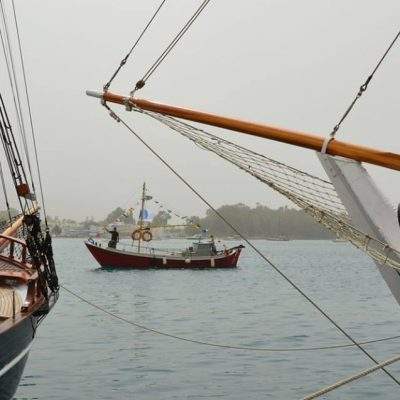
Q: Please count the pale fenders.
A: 3